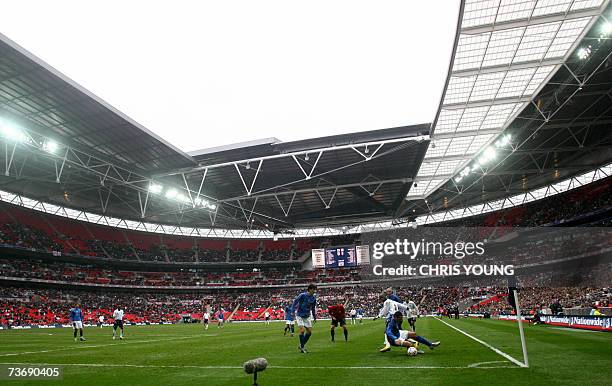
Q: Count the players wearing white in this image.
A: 7